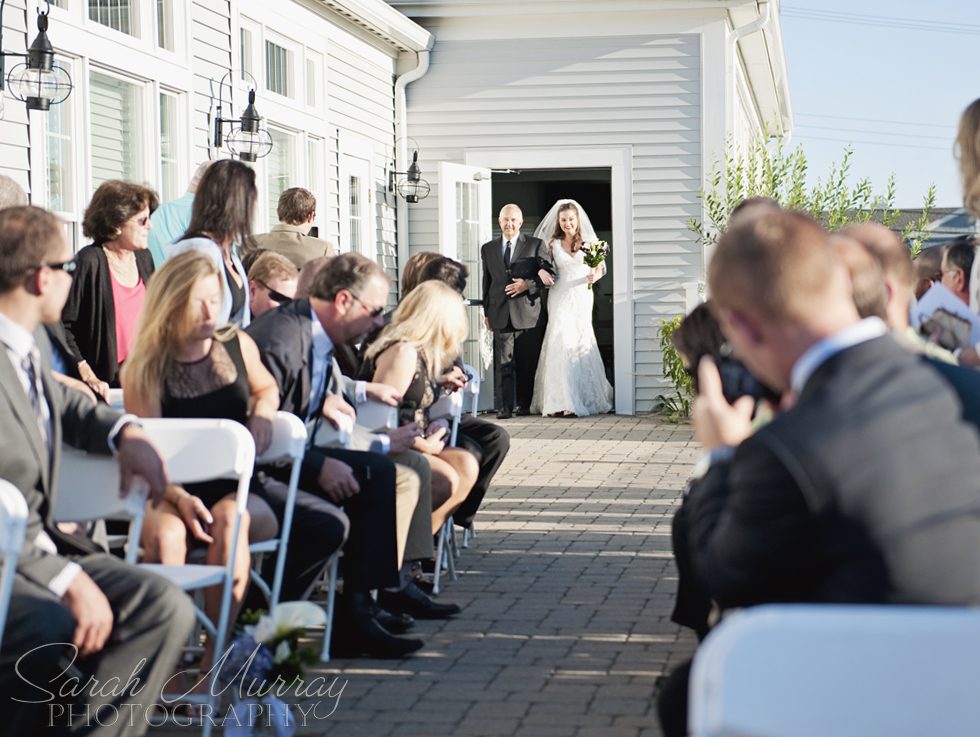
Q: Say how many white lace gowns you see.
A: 1